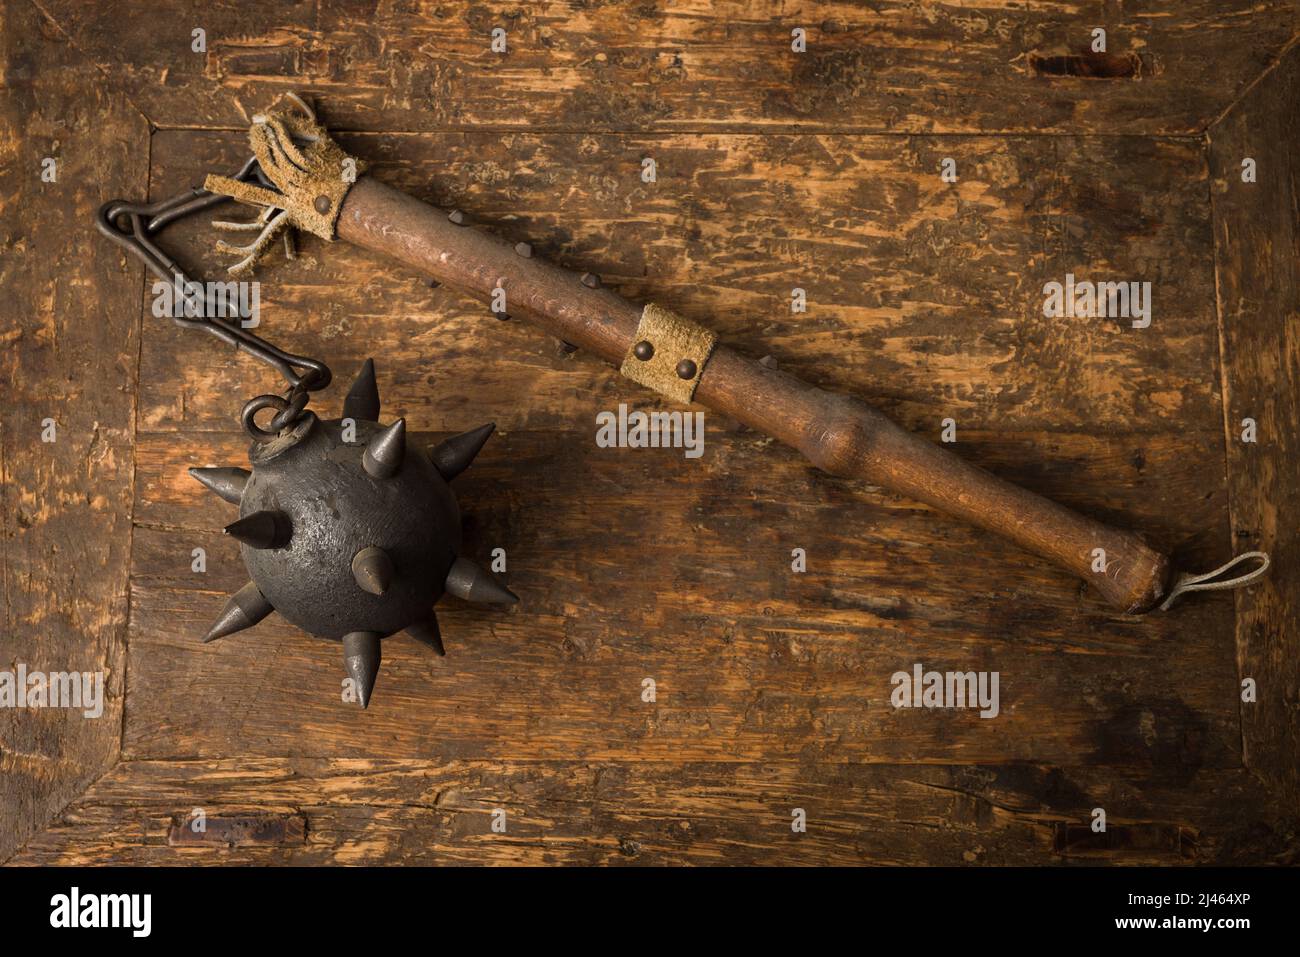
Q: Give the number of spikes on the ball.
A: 10